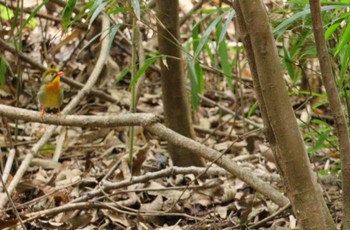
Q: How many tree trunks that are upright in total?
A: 4